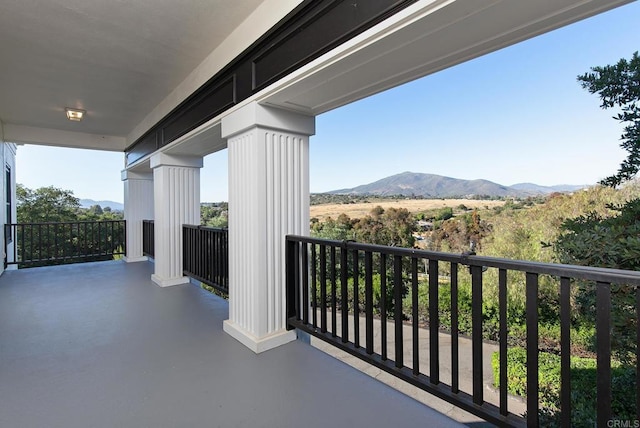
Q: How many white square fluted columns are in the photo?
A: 3